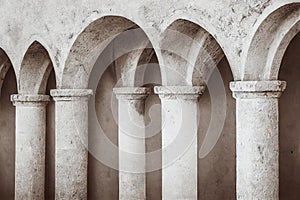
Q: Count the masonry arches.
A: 5